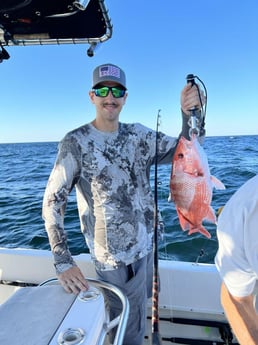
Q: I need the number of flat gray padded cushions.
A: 1